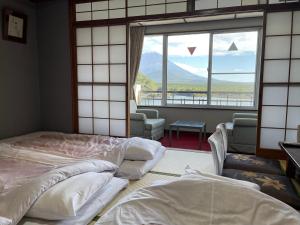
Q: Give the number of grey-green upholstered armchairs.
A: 2